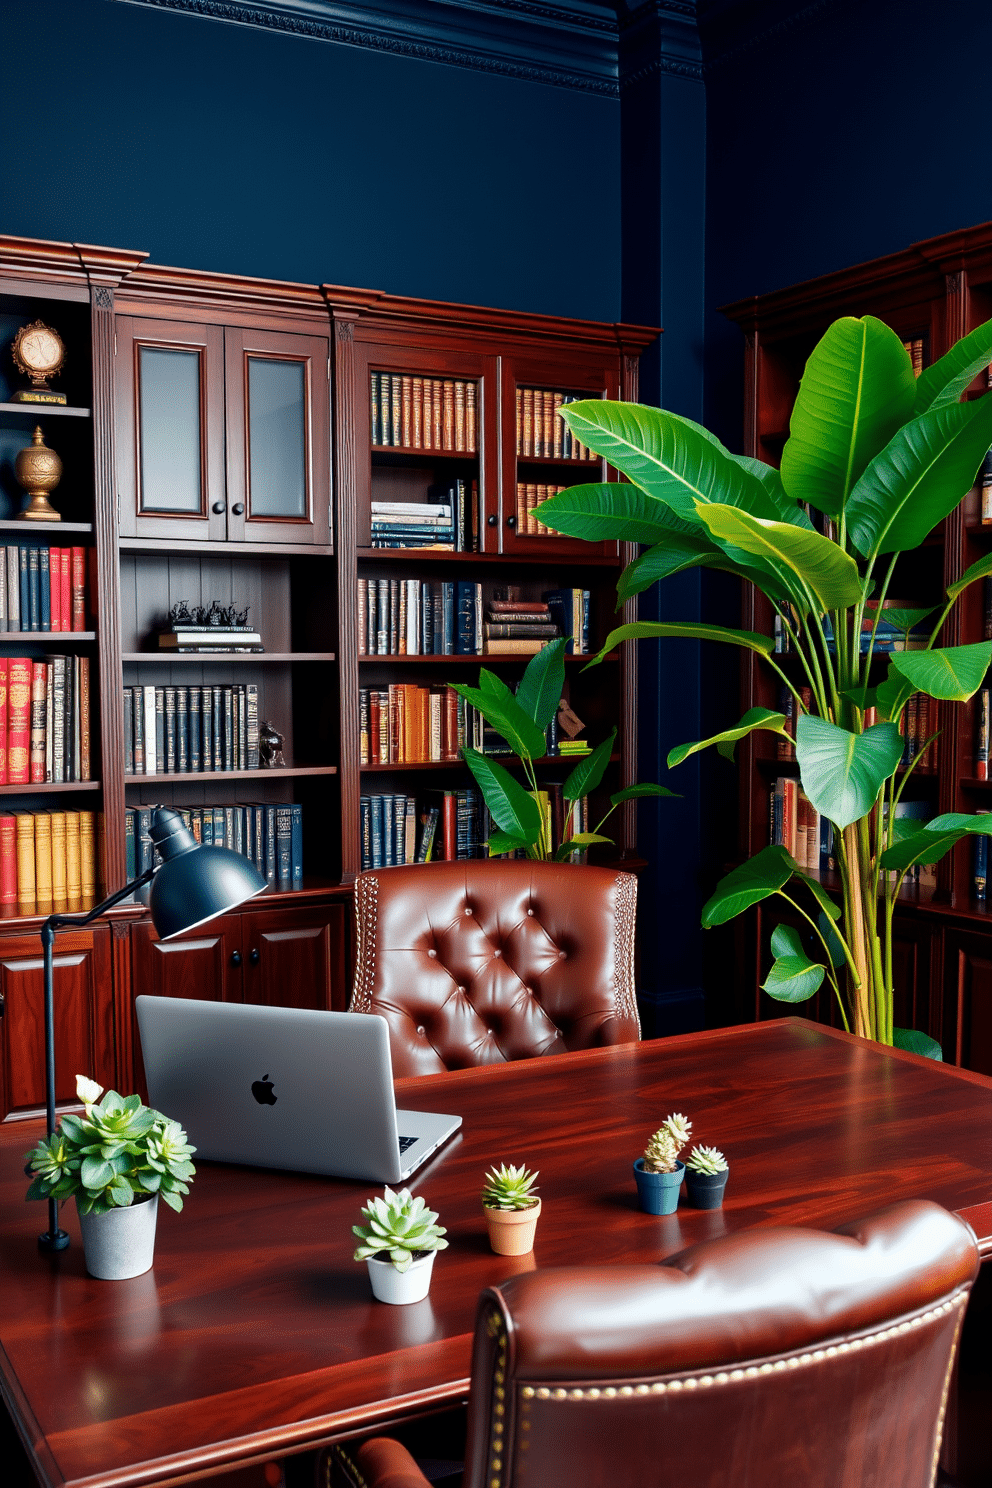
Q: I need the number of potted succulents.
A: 5